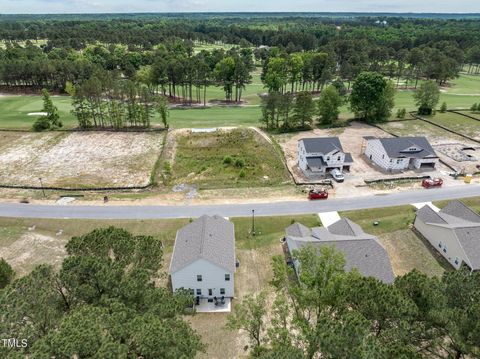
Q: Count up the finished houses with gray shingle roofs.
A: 3